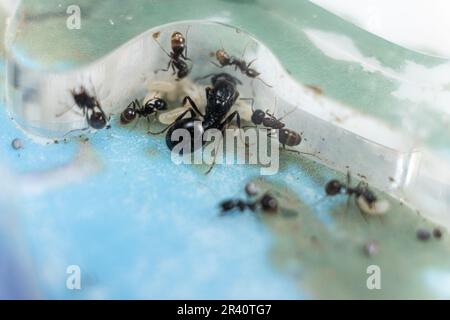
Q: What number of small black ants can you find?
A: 7